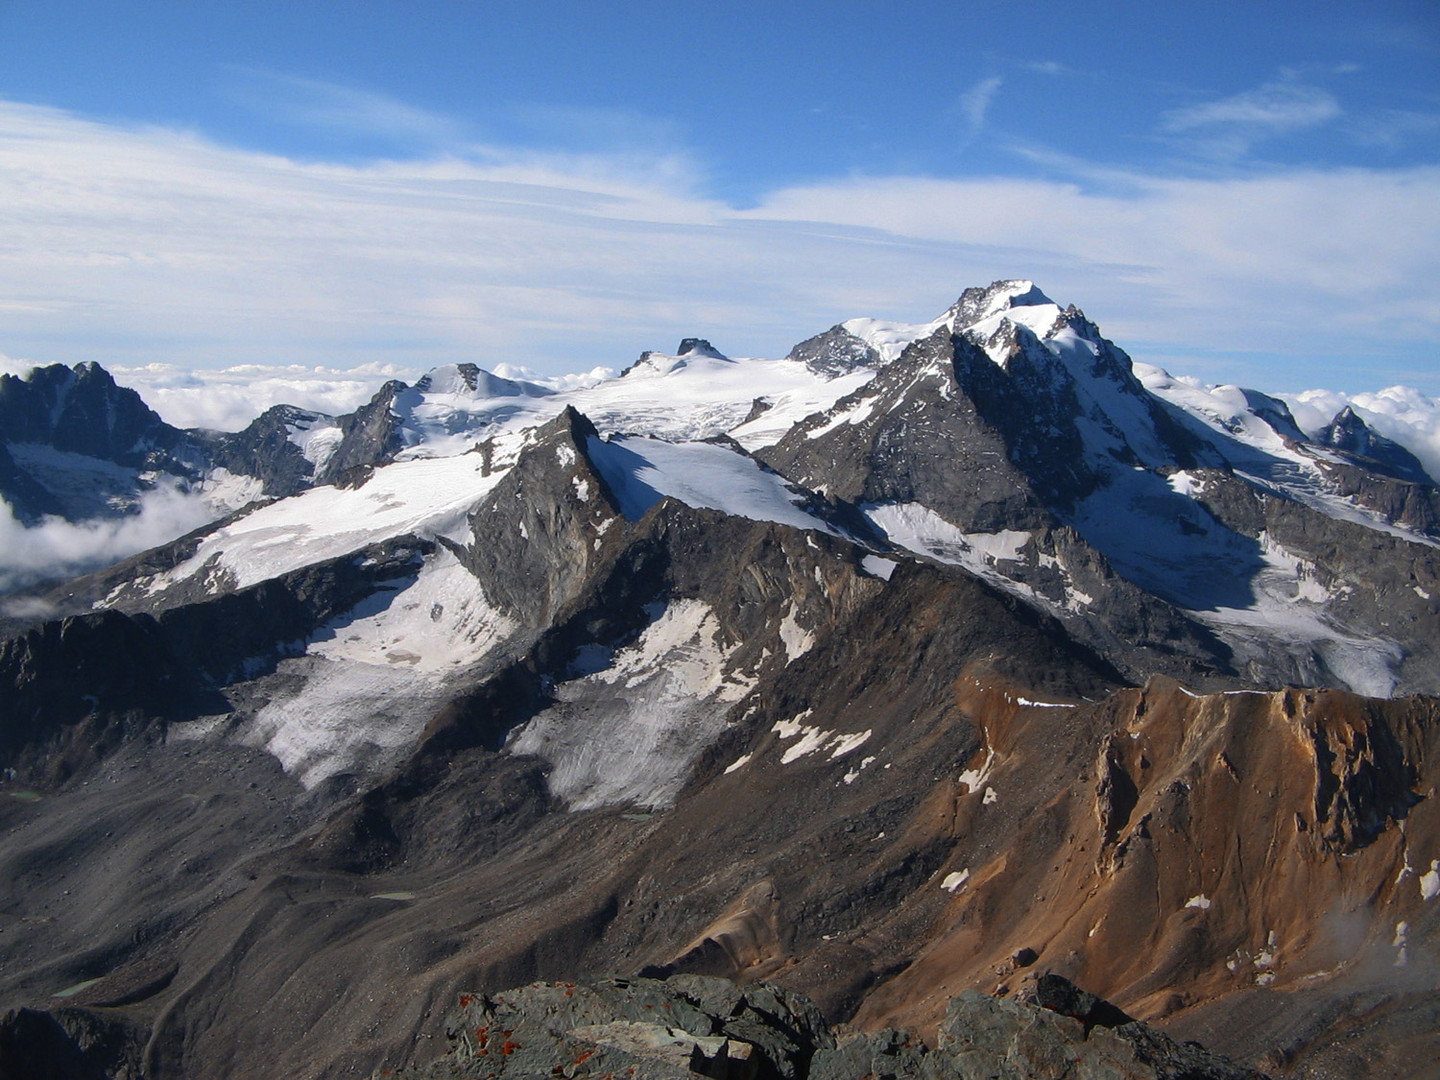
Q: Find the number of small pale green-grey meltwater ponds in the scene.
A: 4